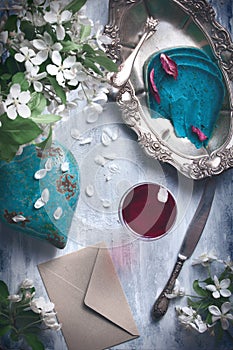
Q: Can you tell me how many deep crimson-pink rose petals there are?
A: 3